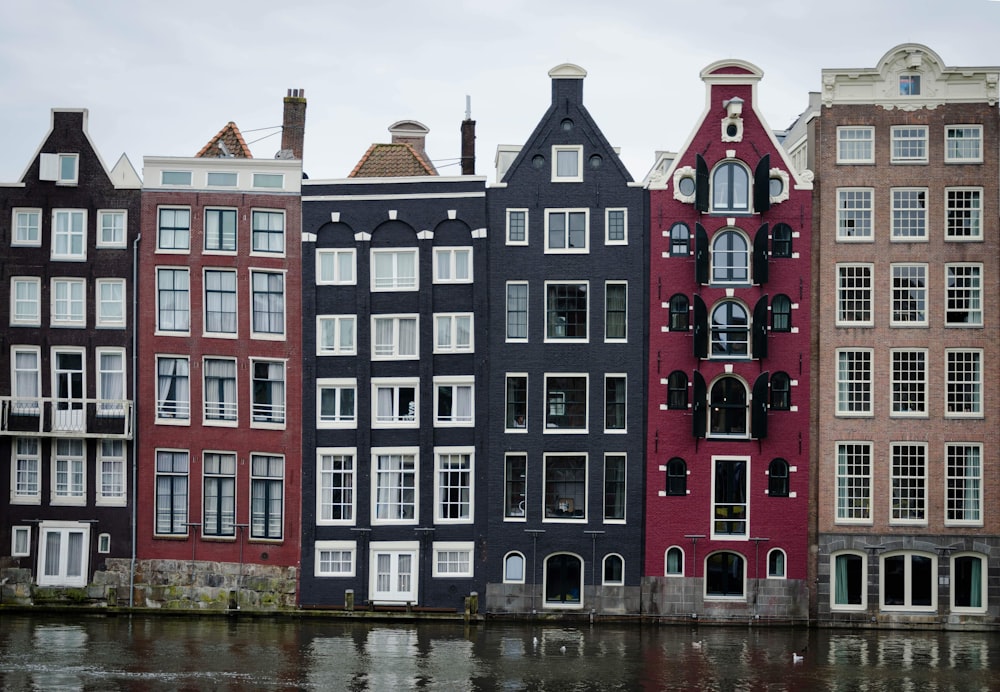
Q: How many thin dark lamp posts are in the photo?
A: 12